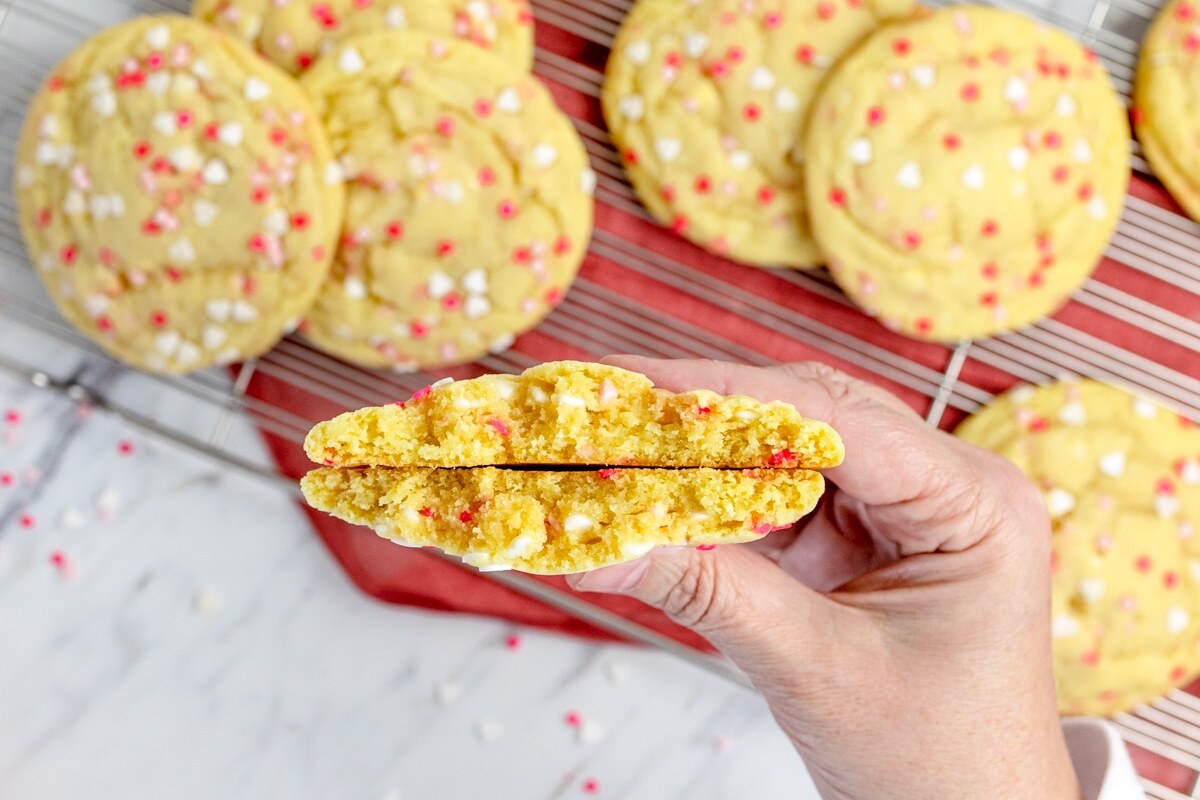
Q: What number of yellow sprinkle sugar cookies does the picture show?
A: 8